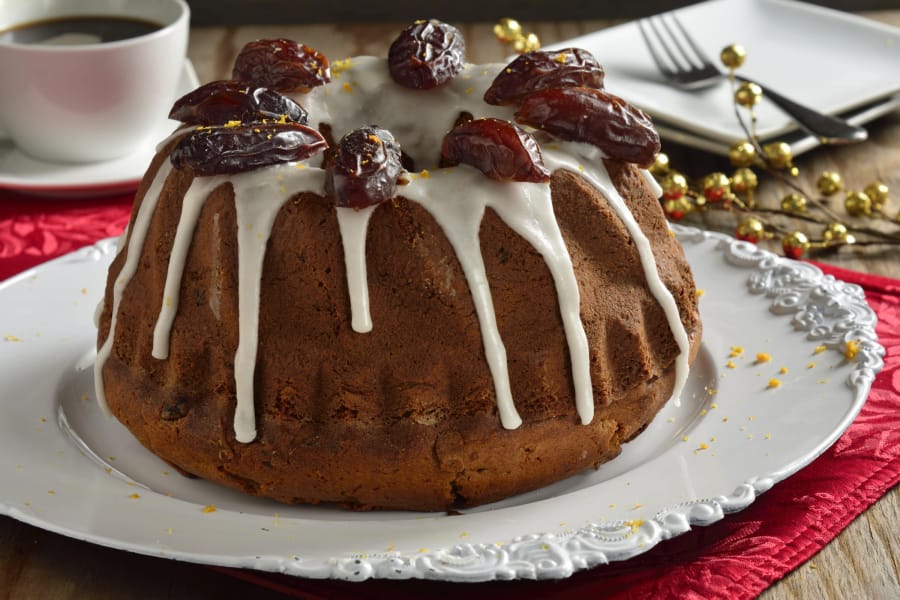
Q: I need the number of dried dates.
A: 8